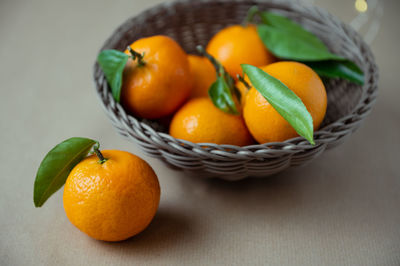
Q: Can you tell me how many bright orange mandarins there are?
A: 6